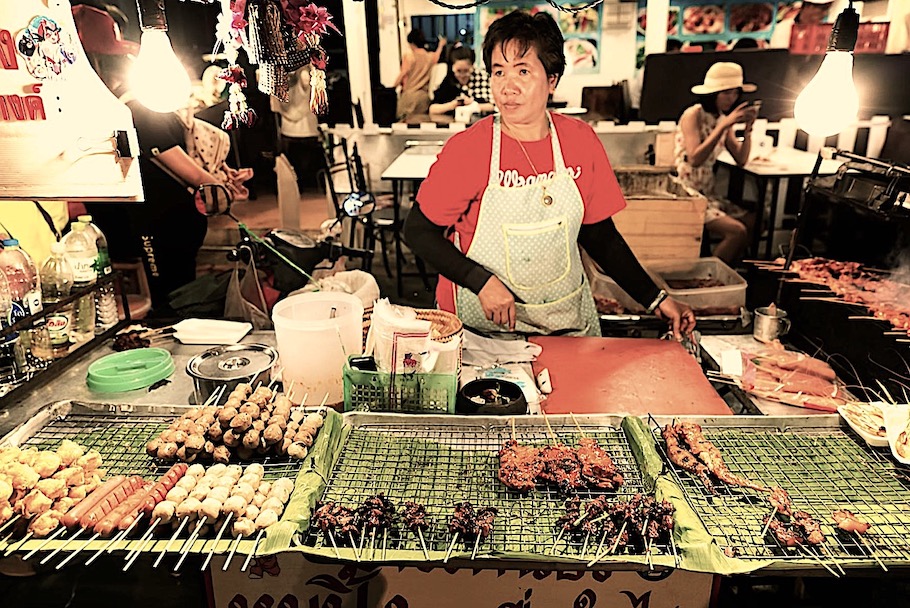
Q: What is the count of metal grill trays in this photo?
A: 3